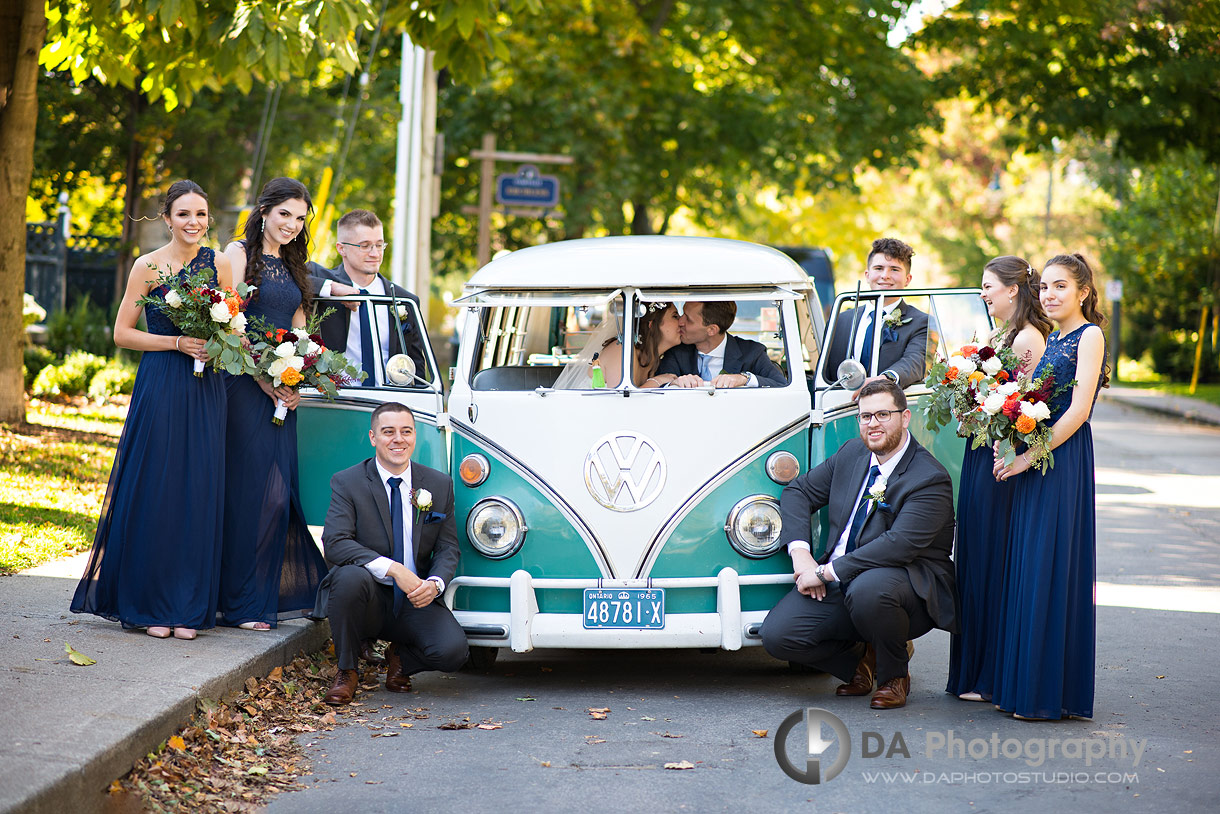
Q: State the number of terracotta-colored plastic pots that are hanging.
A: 0